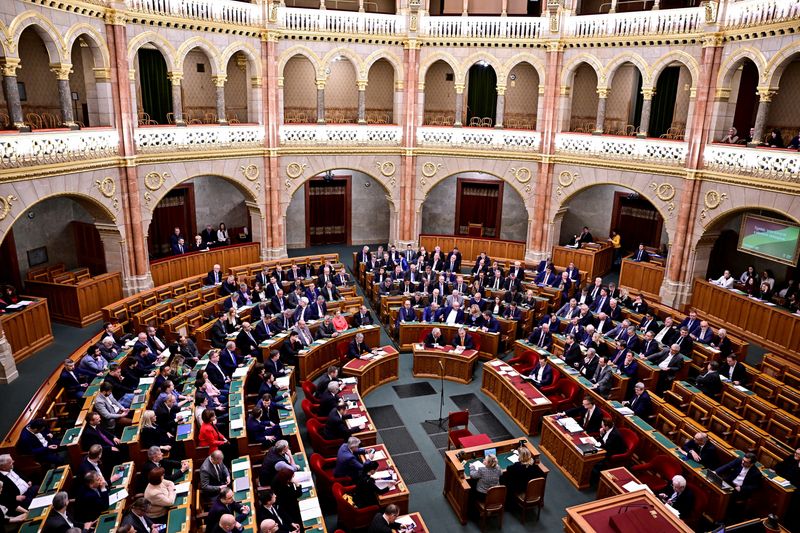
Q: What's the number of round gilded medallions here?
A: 11